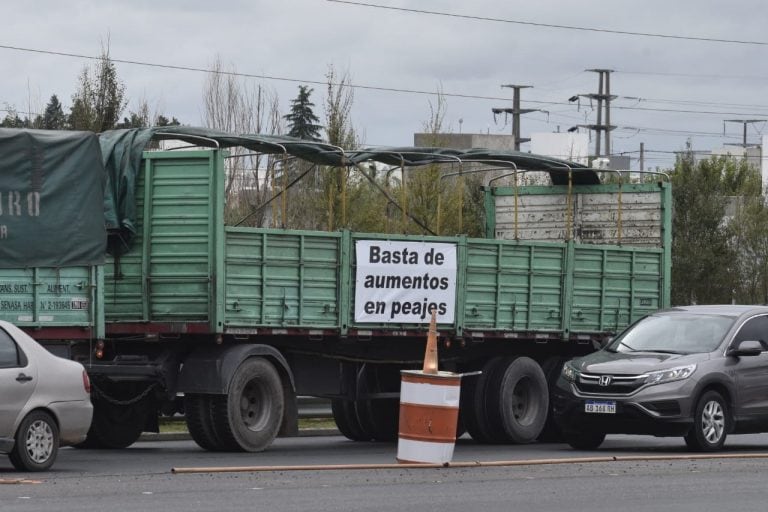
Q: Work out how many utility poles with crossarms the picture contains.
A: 3